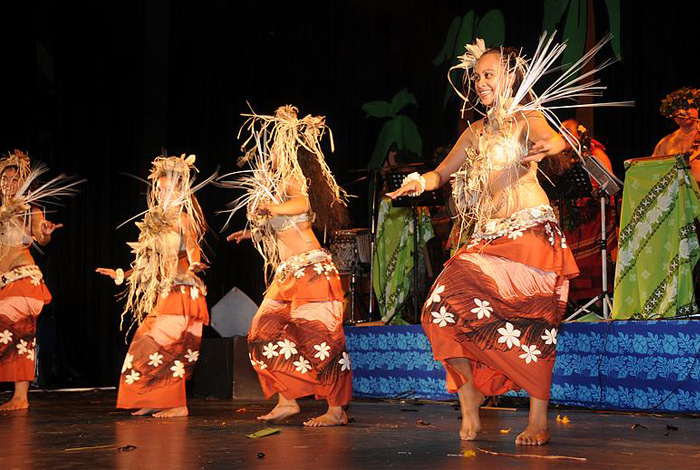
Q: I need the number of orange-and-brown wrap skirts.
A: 4